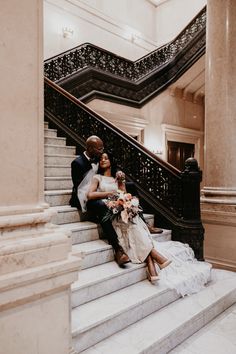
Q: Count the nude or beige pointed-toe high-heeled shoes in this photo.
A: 2